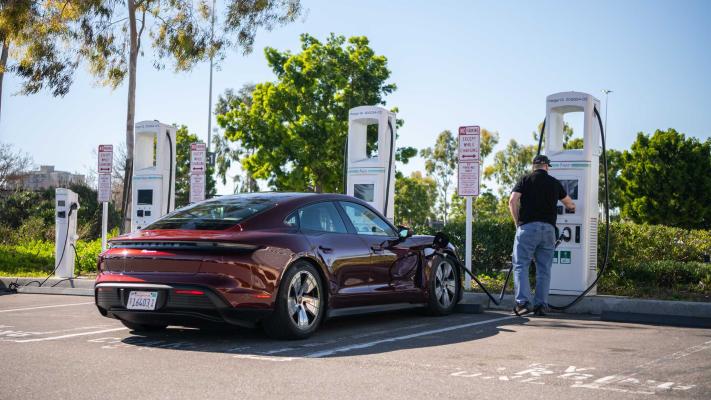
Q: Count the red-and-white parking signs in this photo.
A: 3